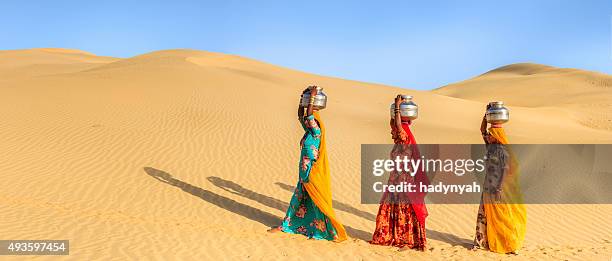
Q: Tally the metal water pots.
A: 3